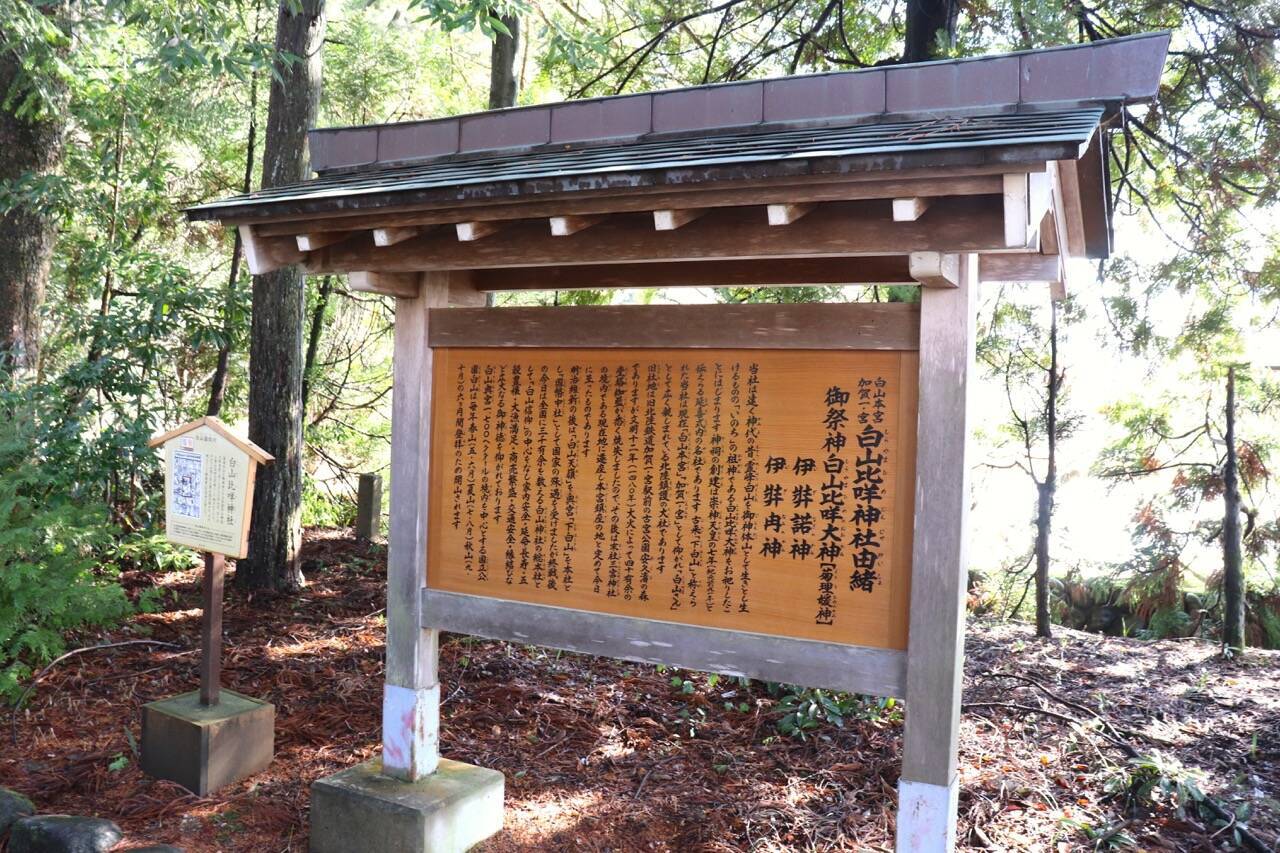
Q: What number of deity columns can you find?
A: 3